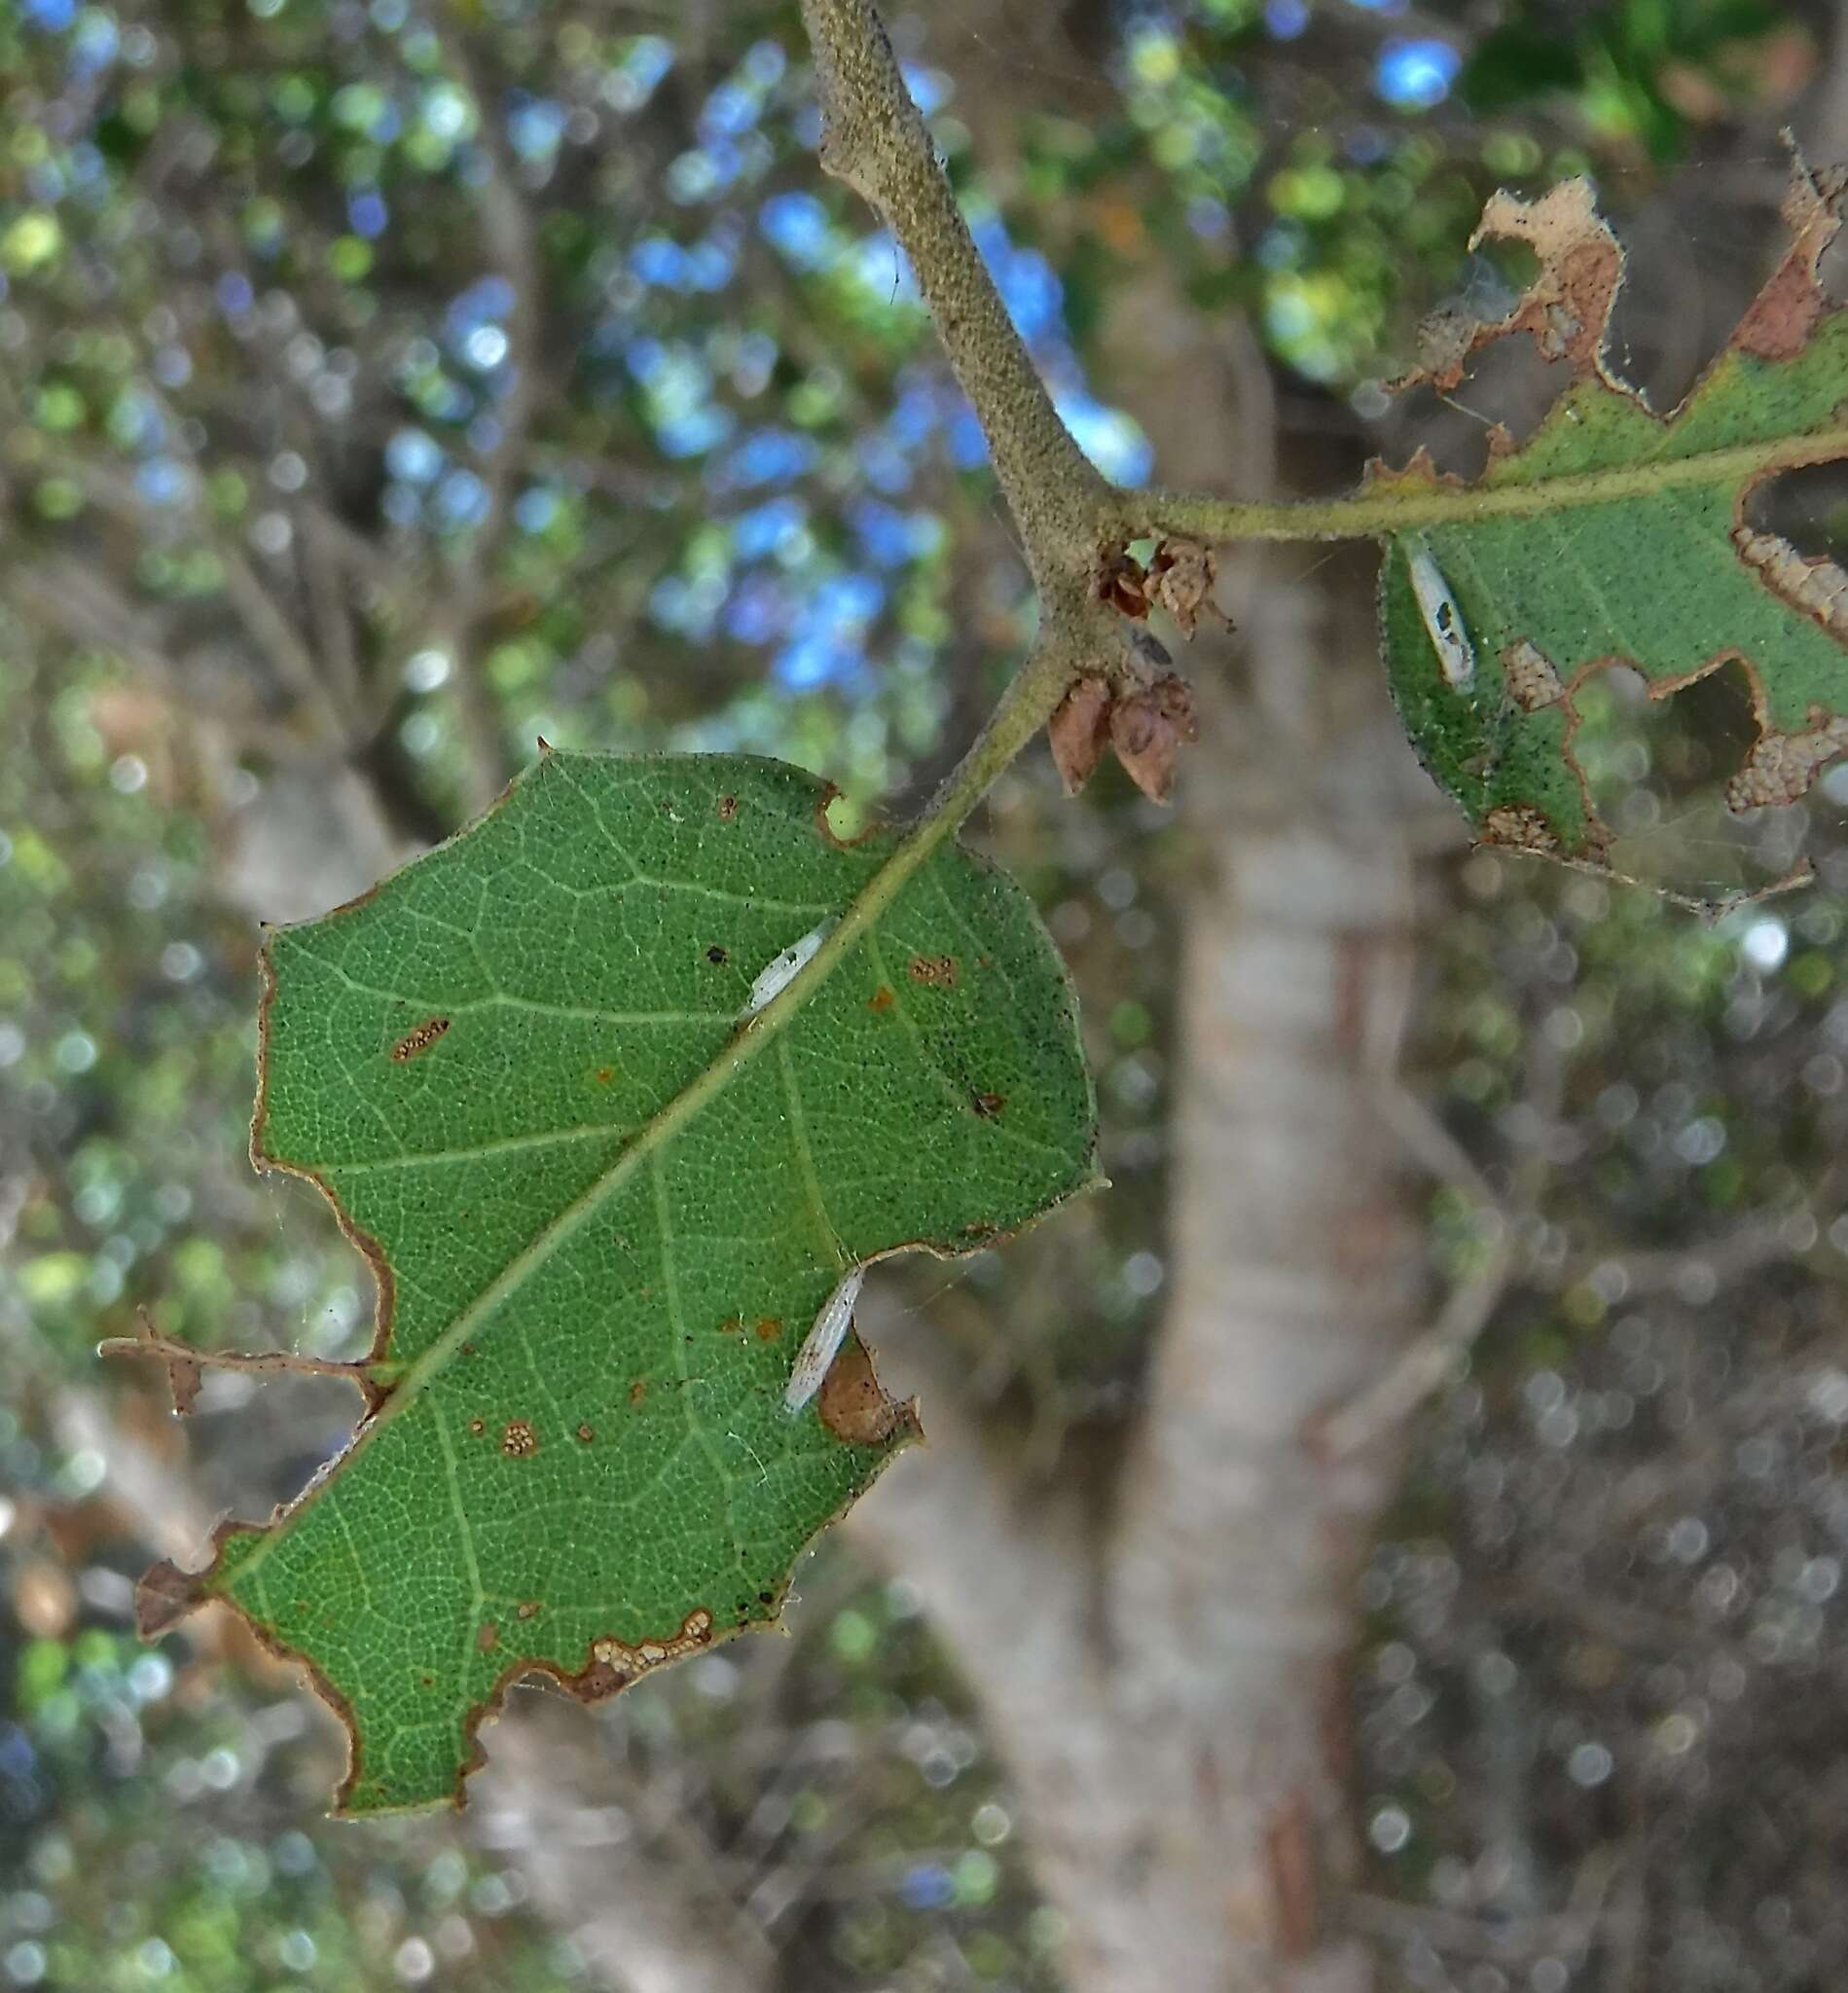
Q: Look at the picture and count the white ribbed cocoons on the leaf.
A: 3